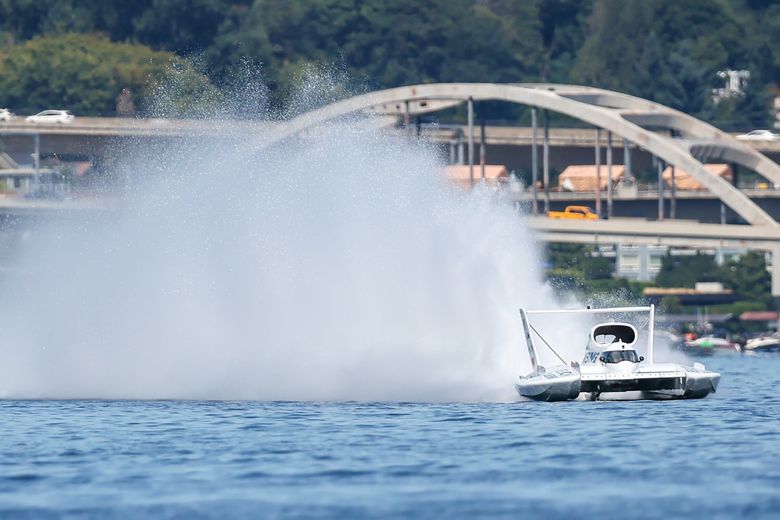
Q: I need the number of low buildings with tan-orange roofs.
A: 3